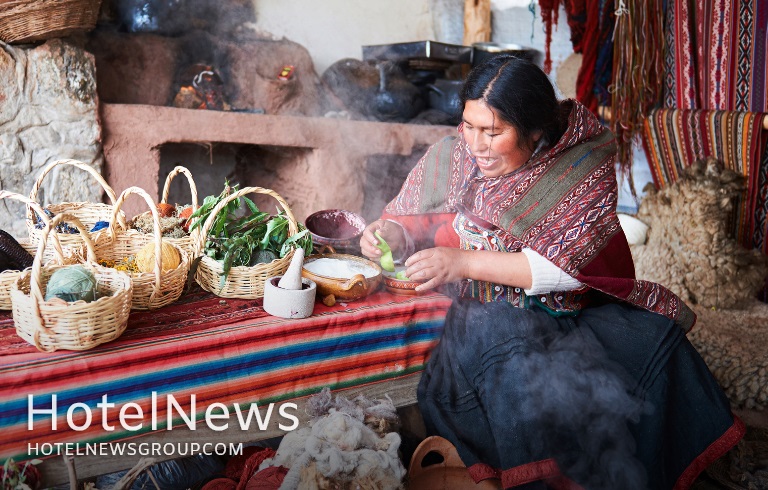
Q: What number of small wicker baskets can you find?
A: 6